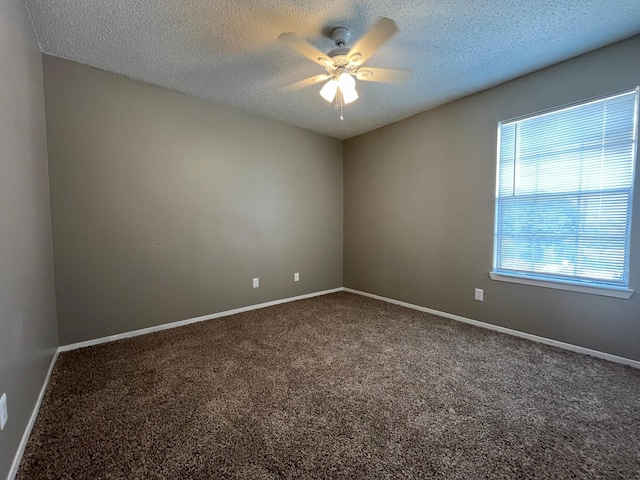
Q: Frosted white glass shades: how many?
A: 3